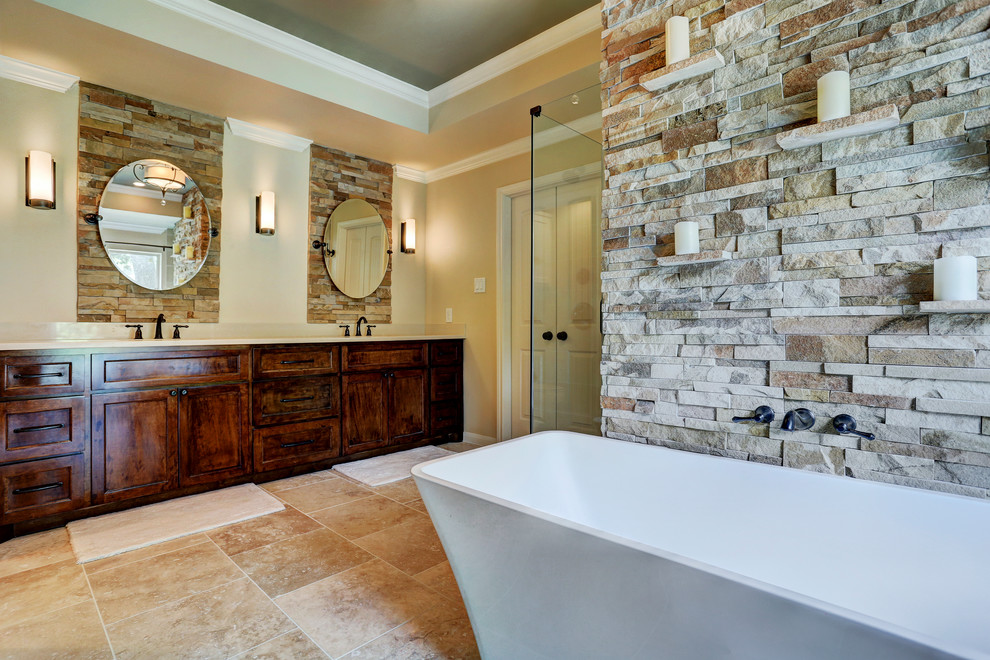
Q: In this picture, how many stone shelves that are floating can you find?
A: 4